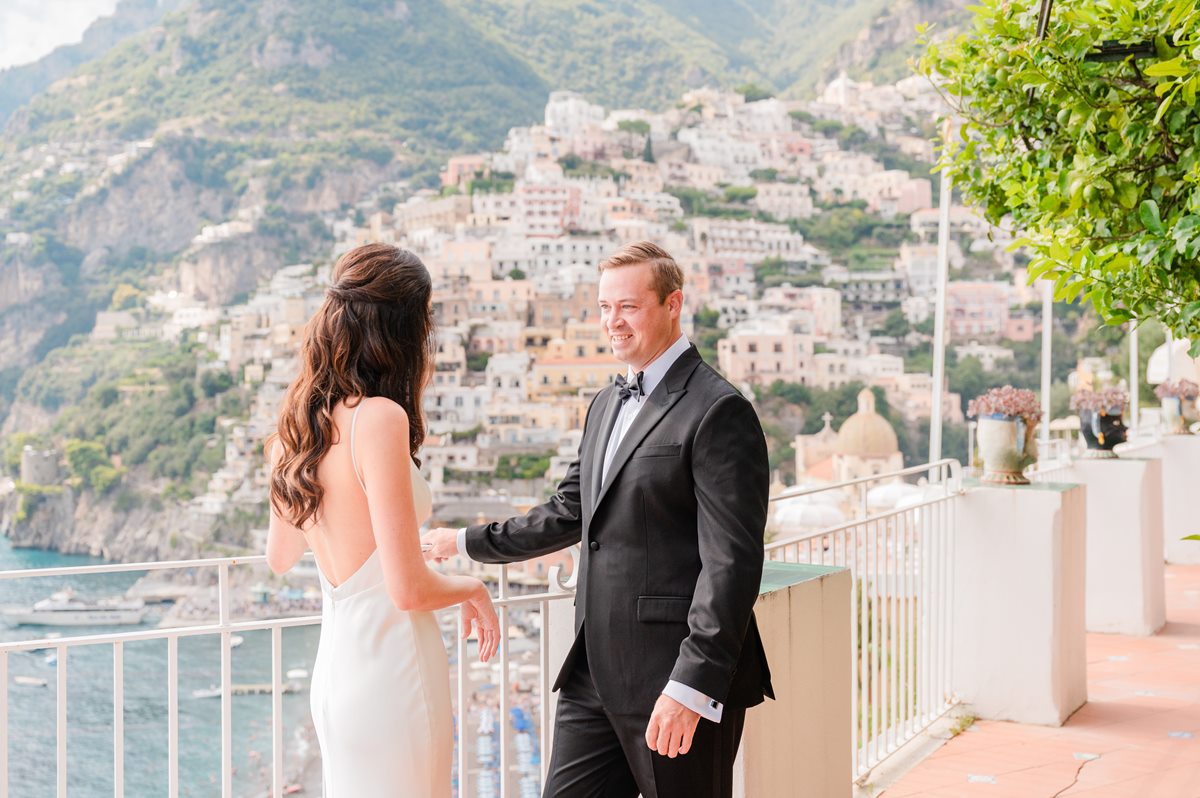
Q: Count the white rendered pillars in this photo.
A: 4